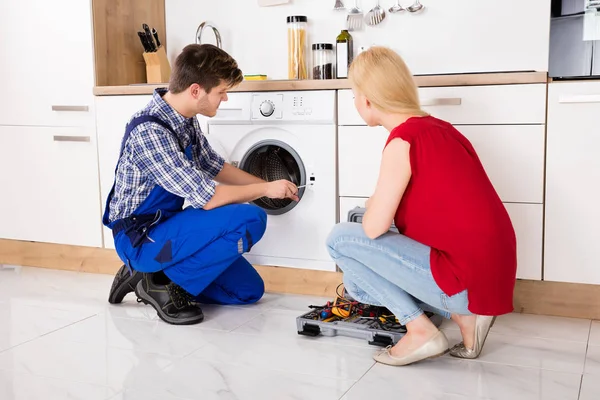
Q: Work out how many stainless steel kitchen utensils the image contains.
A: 5